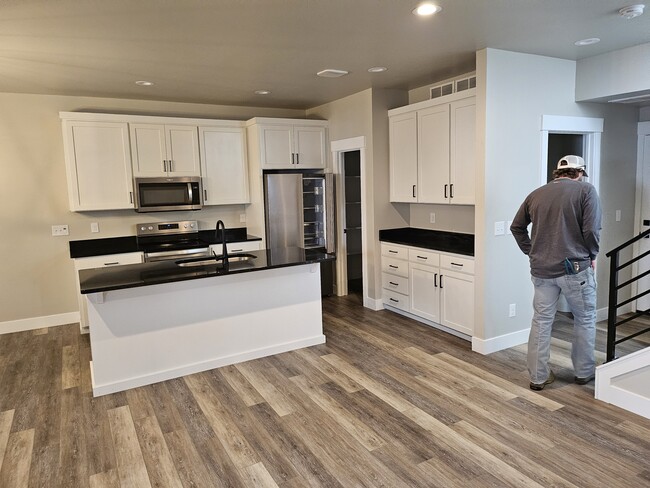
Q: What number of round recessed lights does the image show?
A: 5